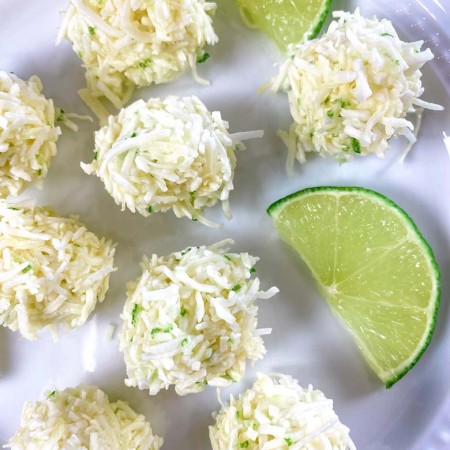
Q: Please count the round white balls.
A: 8